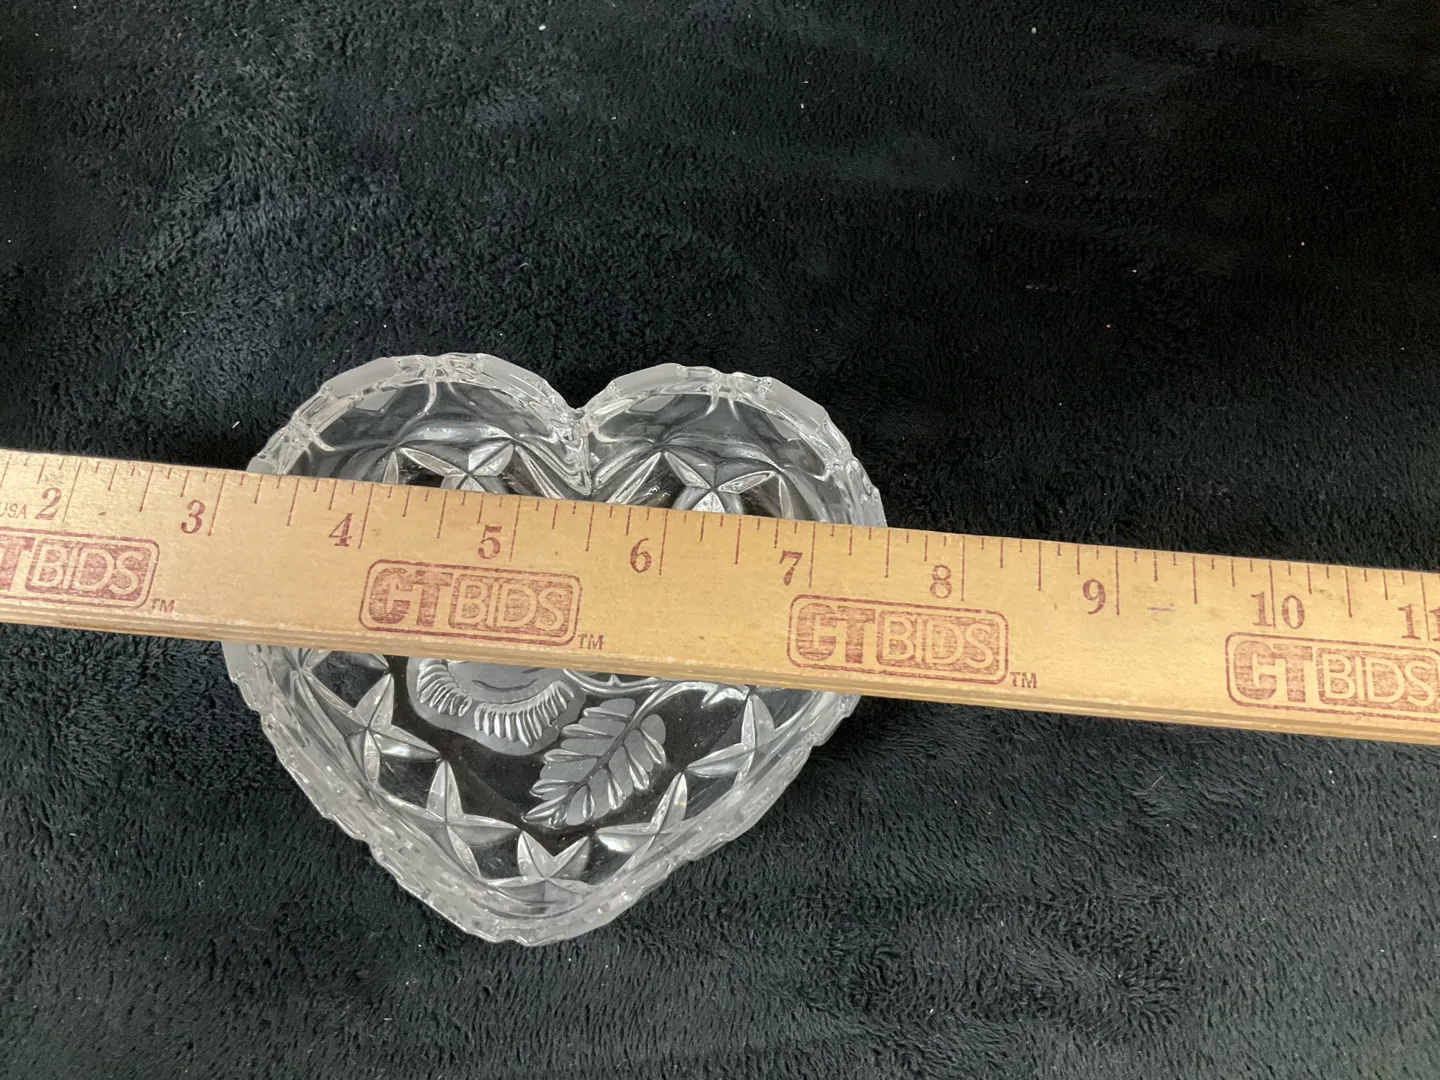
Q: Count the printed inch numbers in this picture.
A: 10